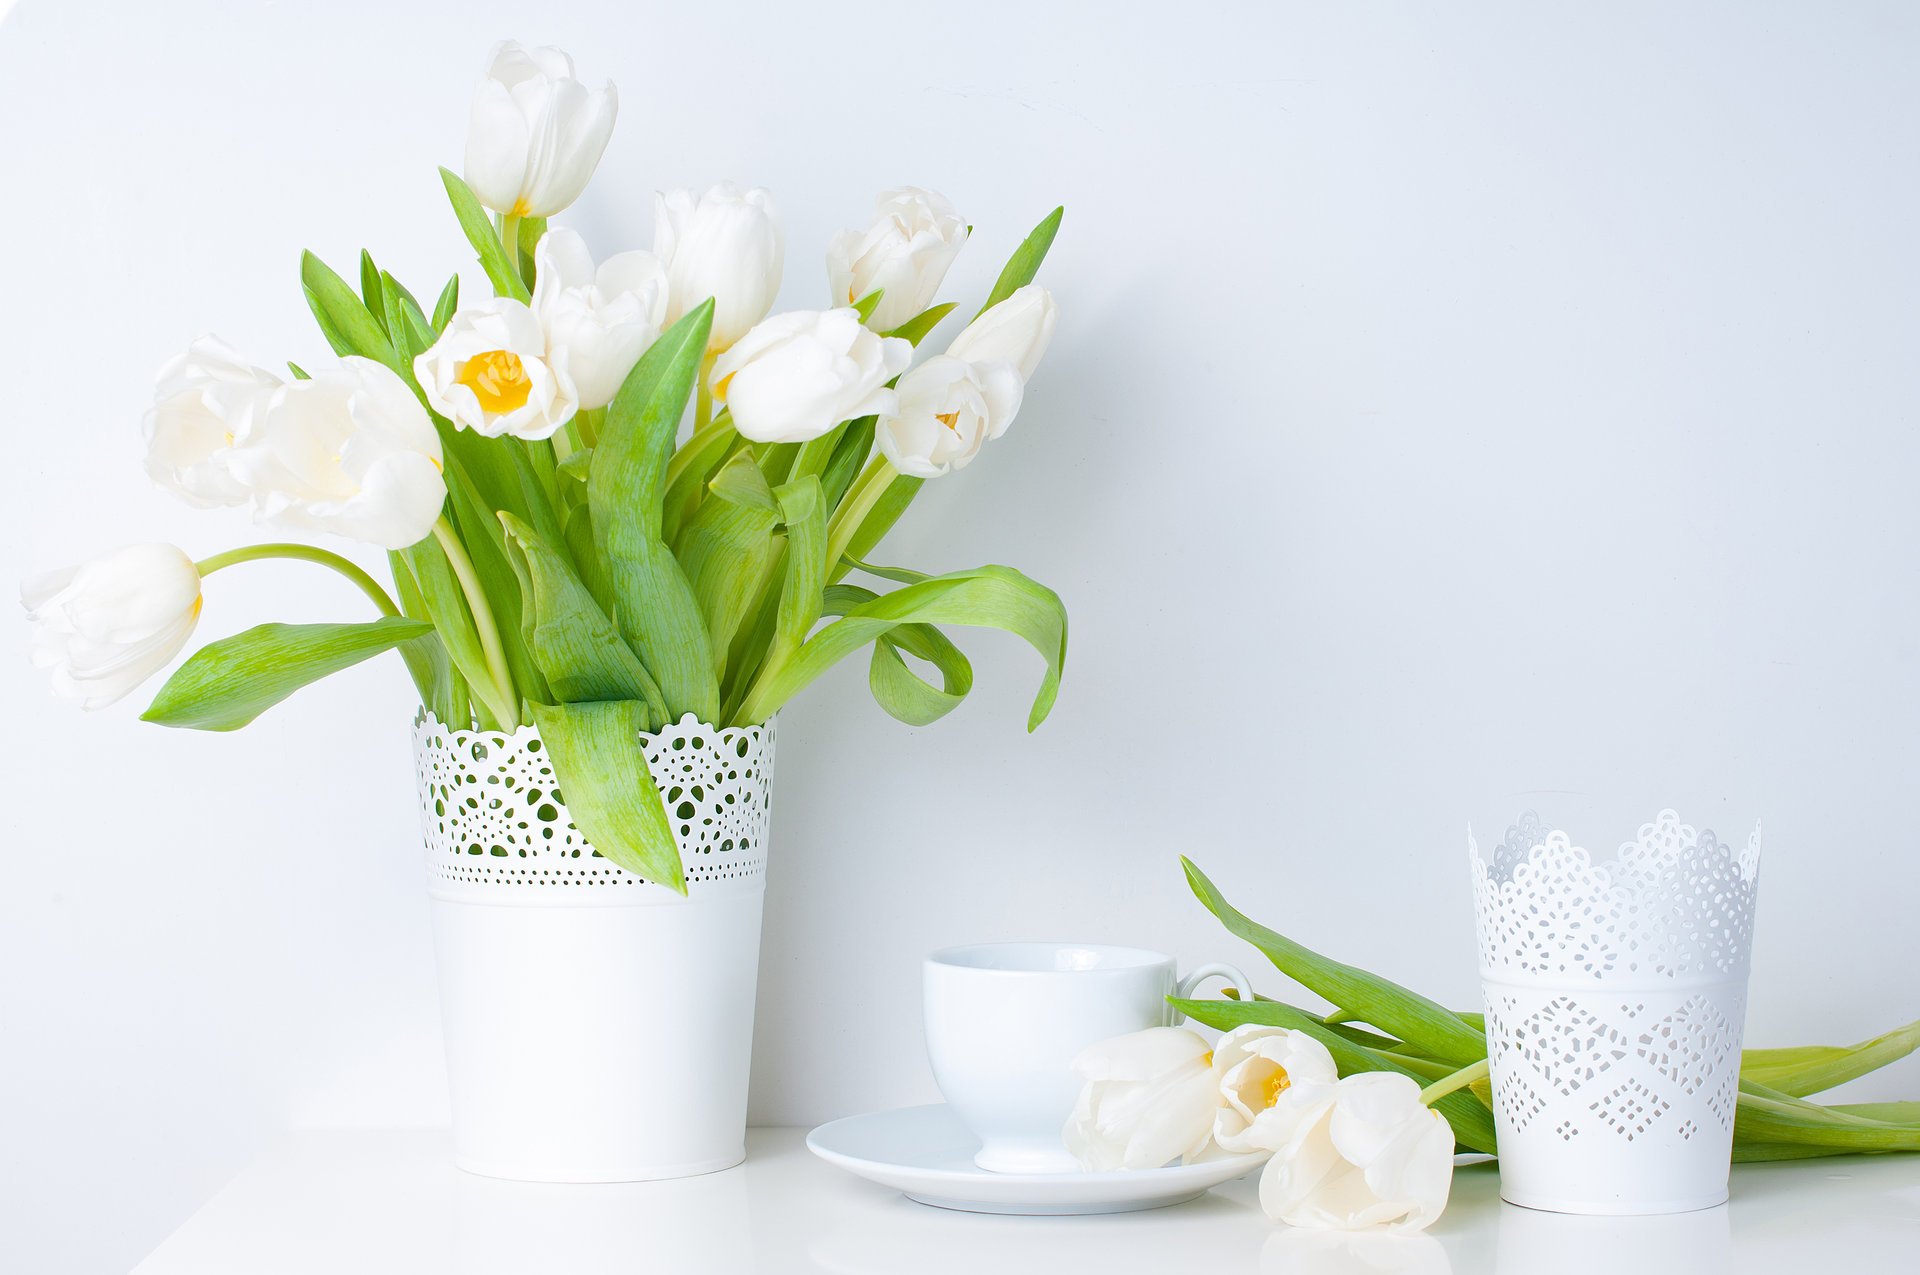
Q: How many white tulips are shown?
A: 14